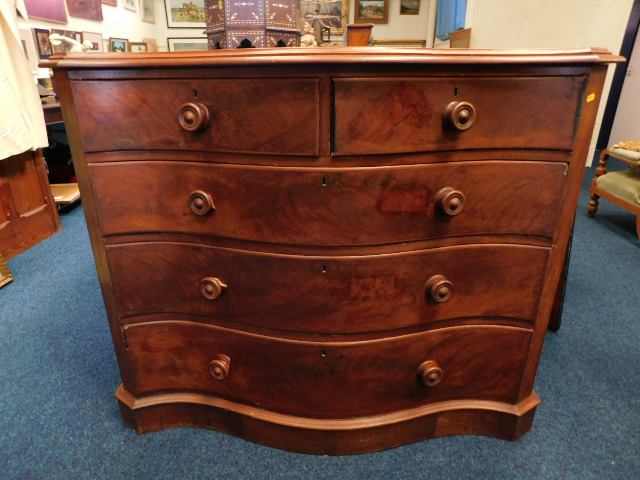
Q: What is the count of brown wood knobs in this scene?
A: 8